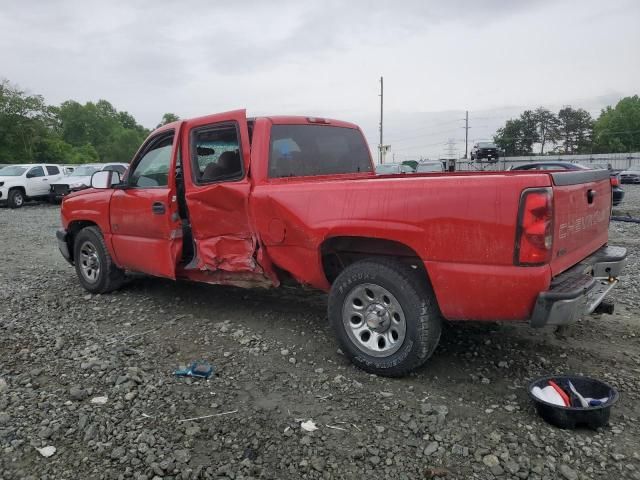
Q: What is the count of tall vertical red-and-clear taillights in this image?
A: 1